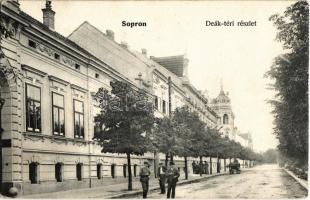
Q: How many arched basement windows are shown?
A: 7